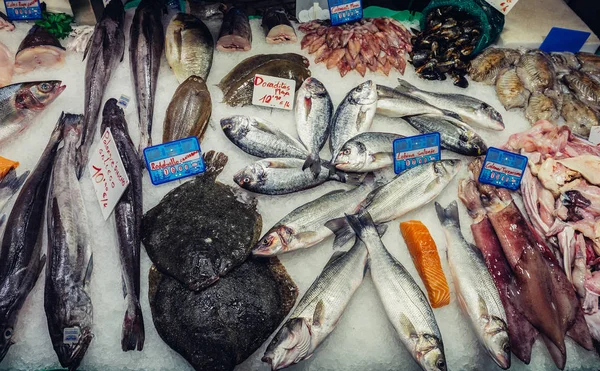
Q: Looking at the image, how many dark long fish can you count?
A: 5